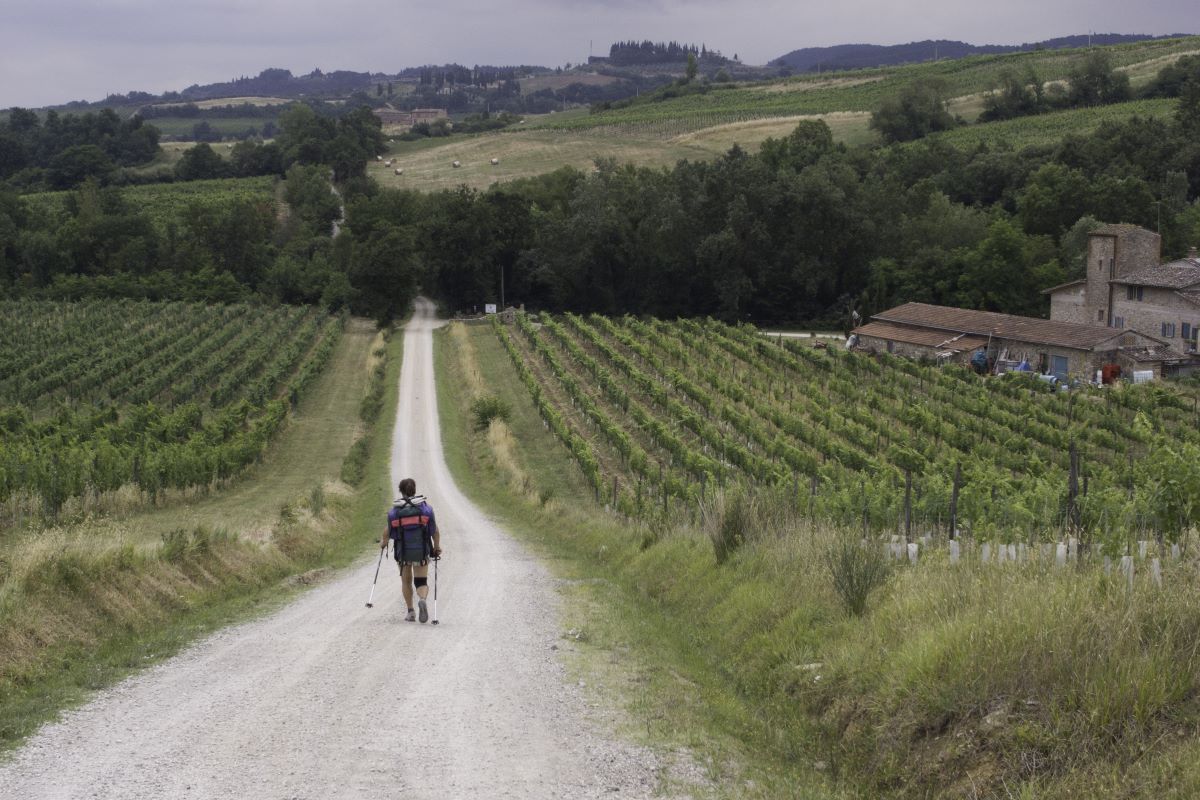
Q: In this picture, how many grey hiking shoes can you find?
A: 2